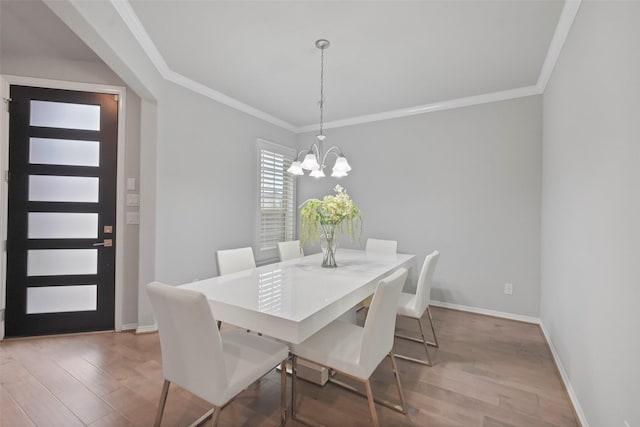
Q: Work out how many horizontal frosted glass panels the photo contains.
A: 6